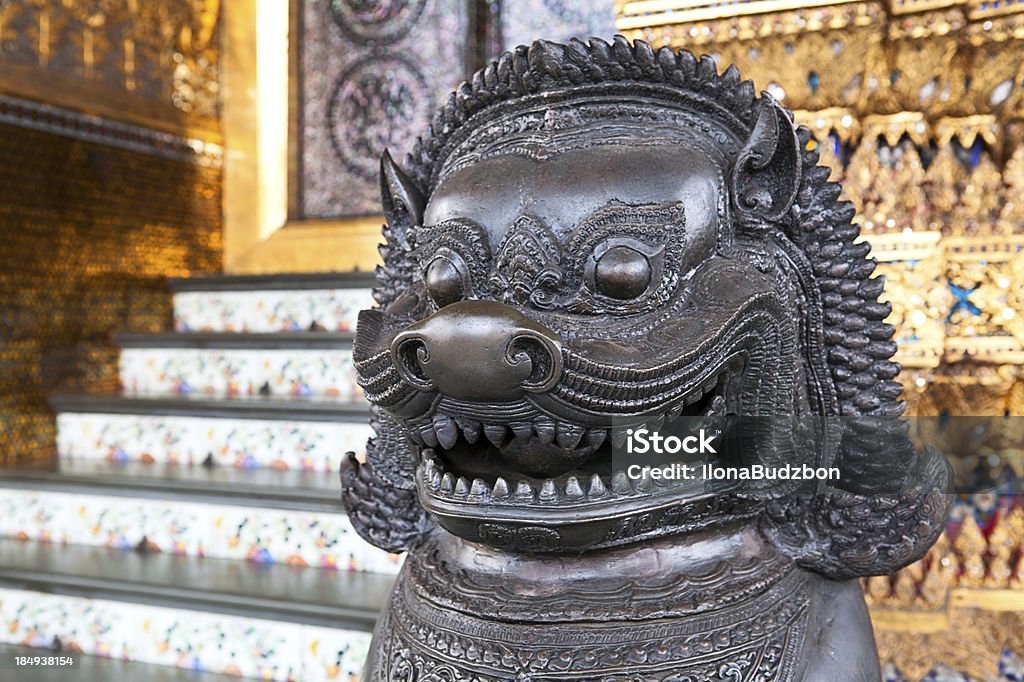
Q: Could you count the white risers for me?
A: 5